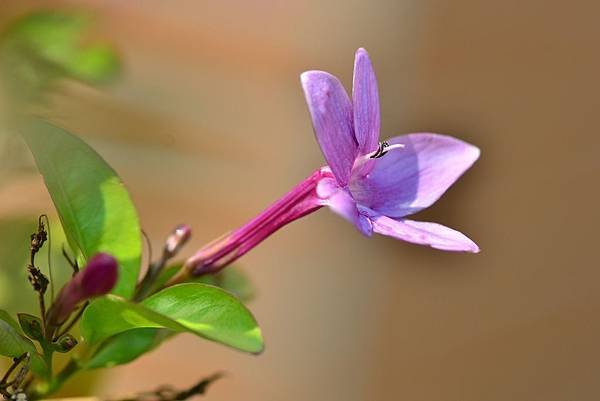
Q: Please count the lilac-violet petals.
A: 5